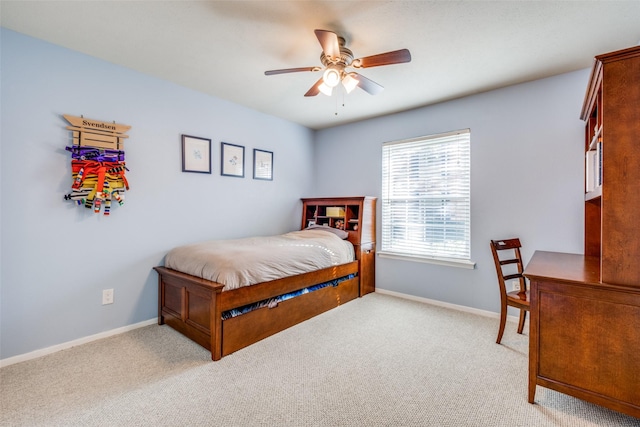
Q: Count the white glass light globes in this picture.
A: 3